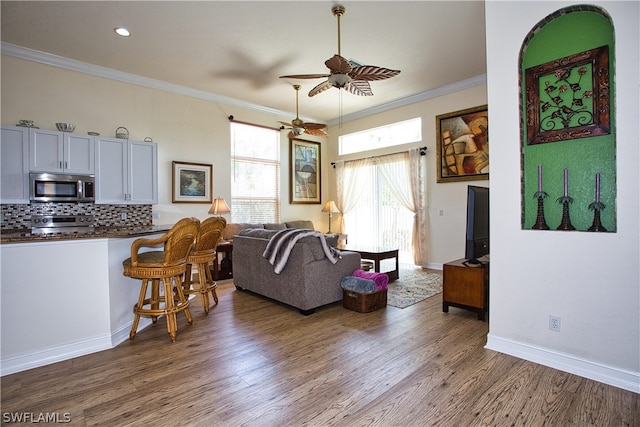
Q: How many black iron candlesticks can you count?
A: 3